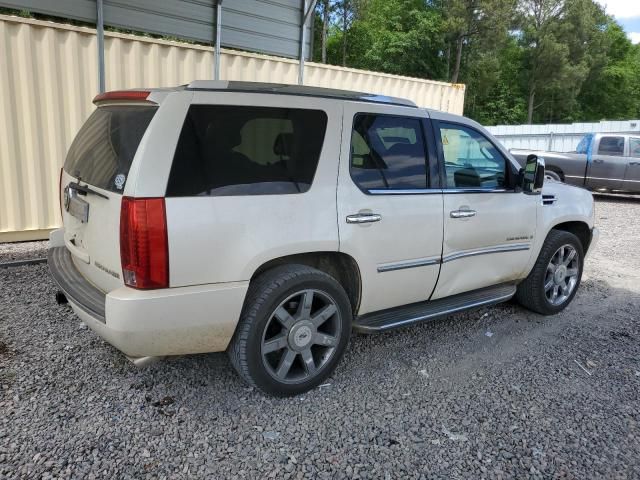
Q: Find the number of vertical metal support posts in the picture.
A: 3